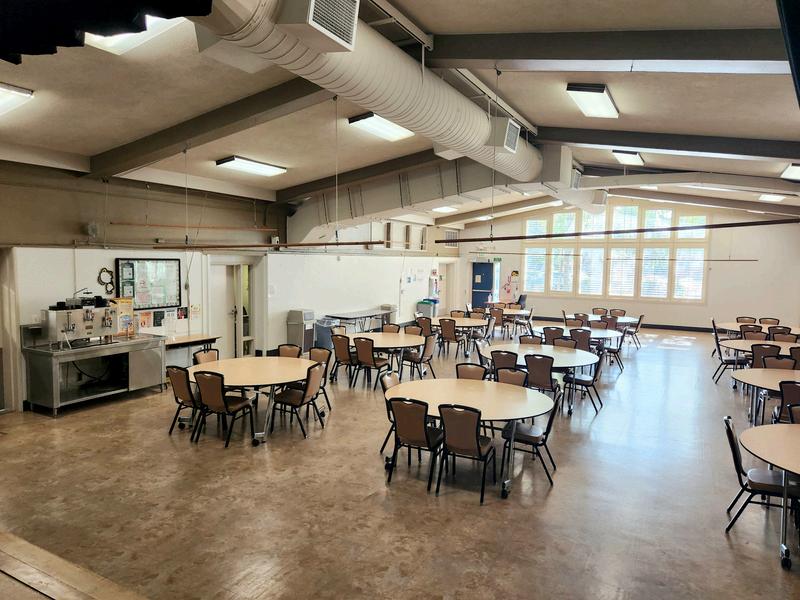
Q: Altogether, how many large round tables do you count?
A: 12